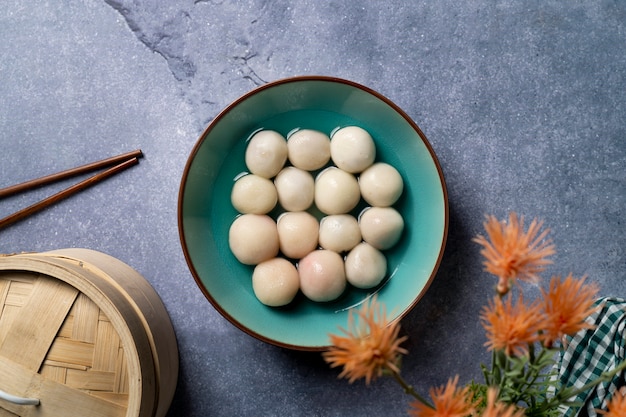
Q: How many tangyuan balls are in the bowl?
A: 14